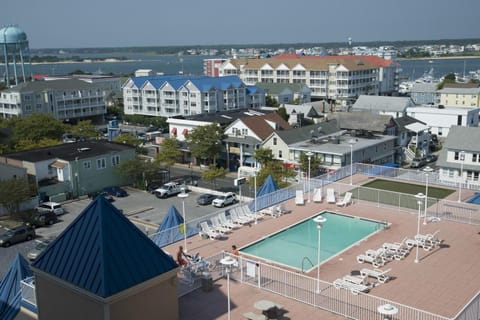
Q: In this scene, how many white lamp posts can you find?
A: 10